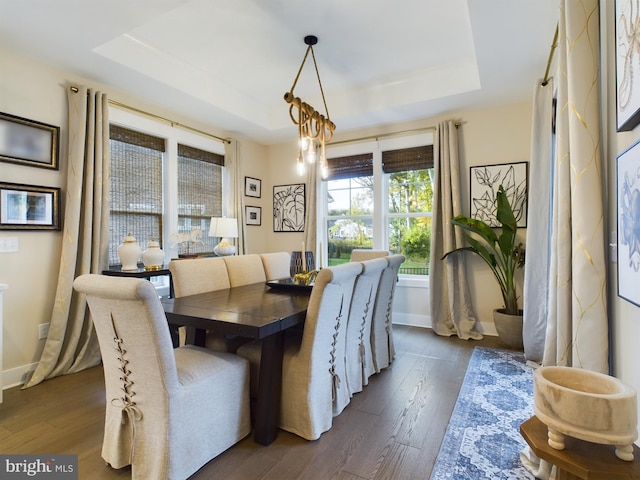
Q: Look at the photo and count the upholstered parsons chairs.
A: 8